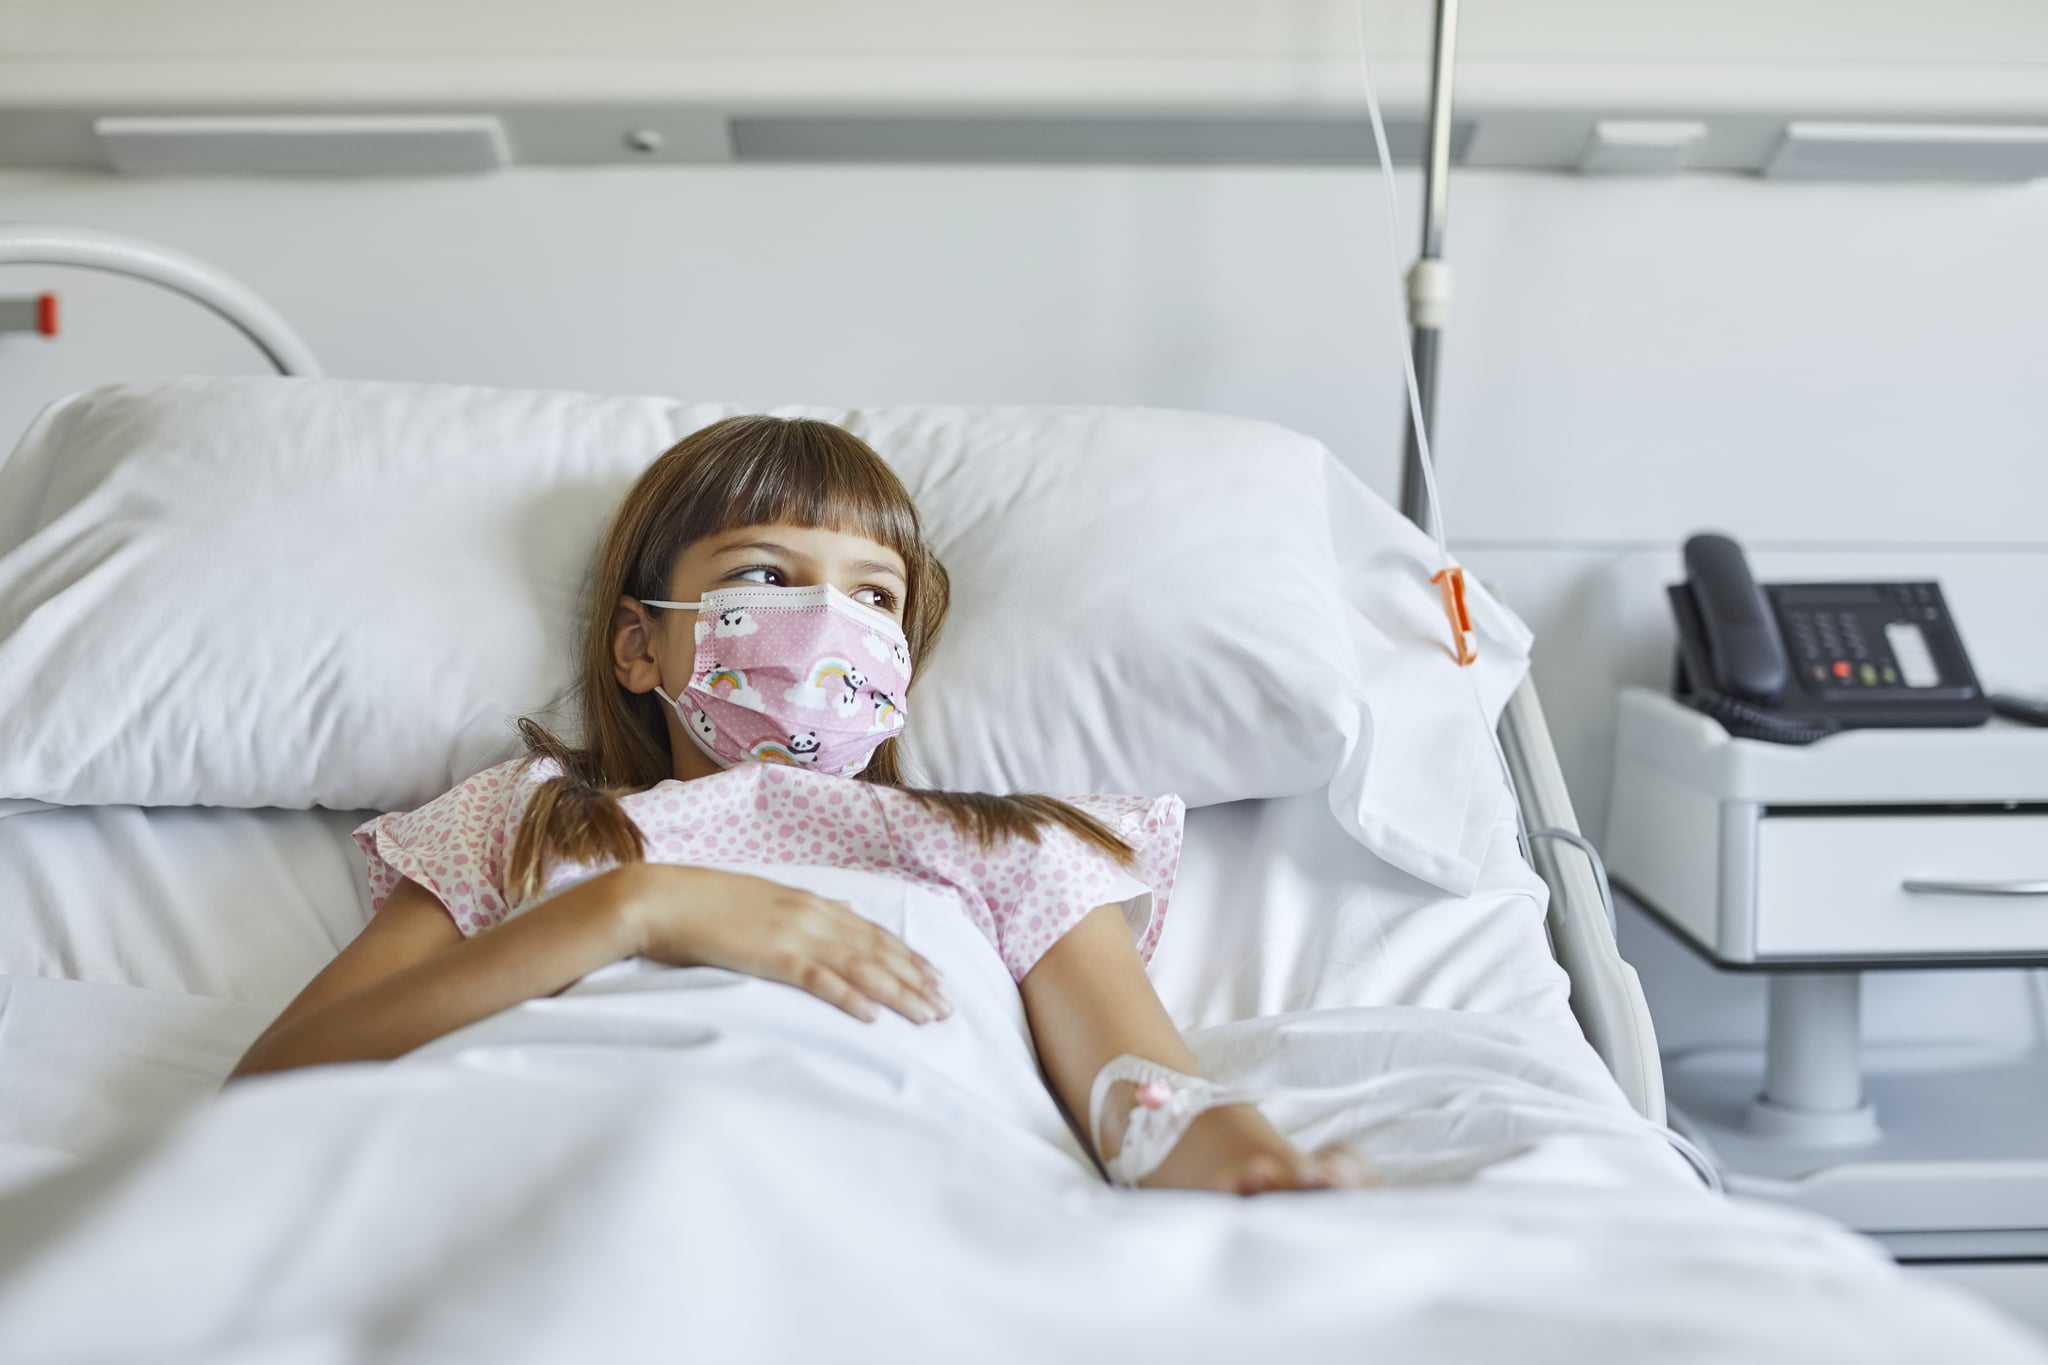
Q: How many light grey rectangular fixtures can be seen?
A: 3